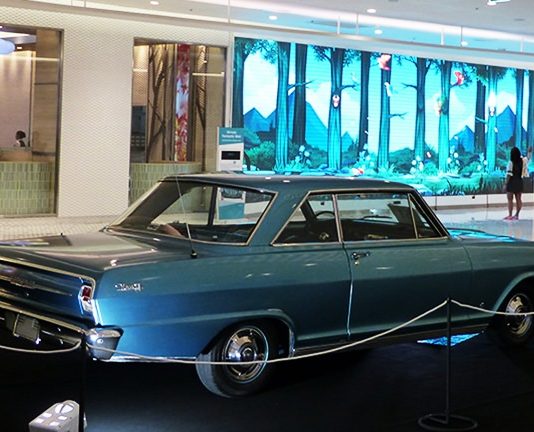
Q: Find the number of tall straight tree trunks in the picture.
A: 12